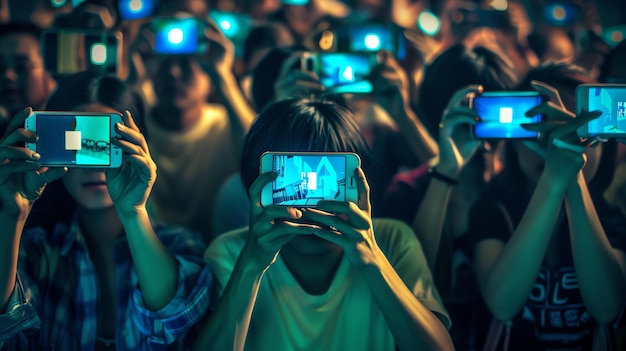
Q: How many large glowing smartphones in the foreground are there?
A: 4